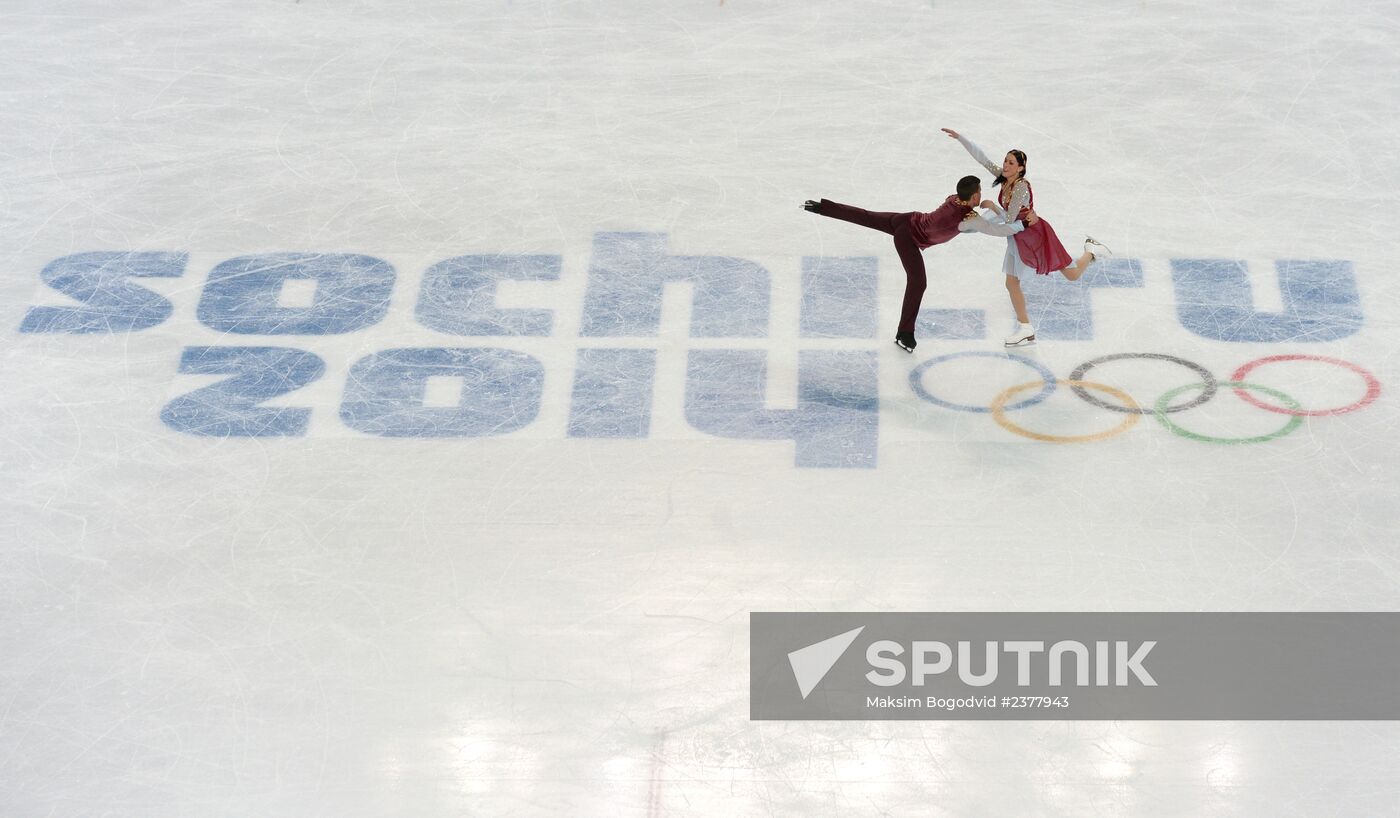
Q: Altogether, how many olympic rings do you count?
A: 5